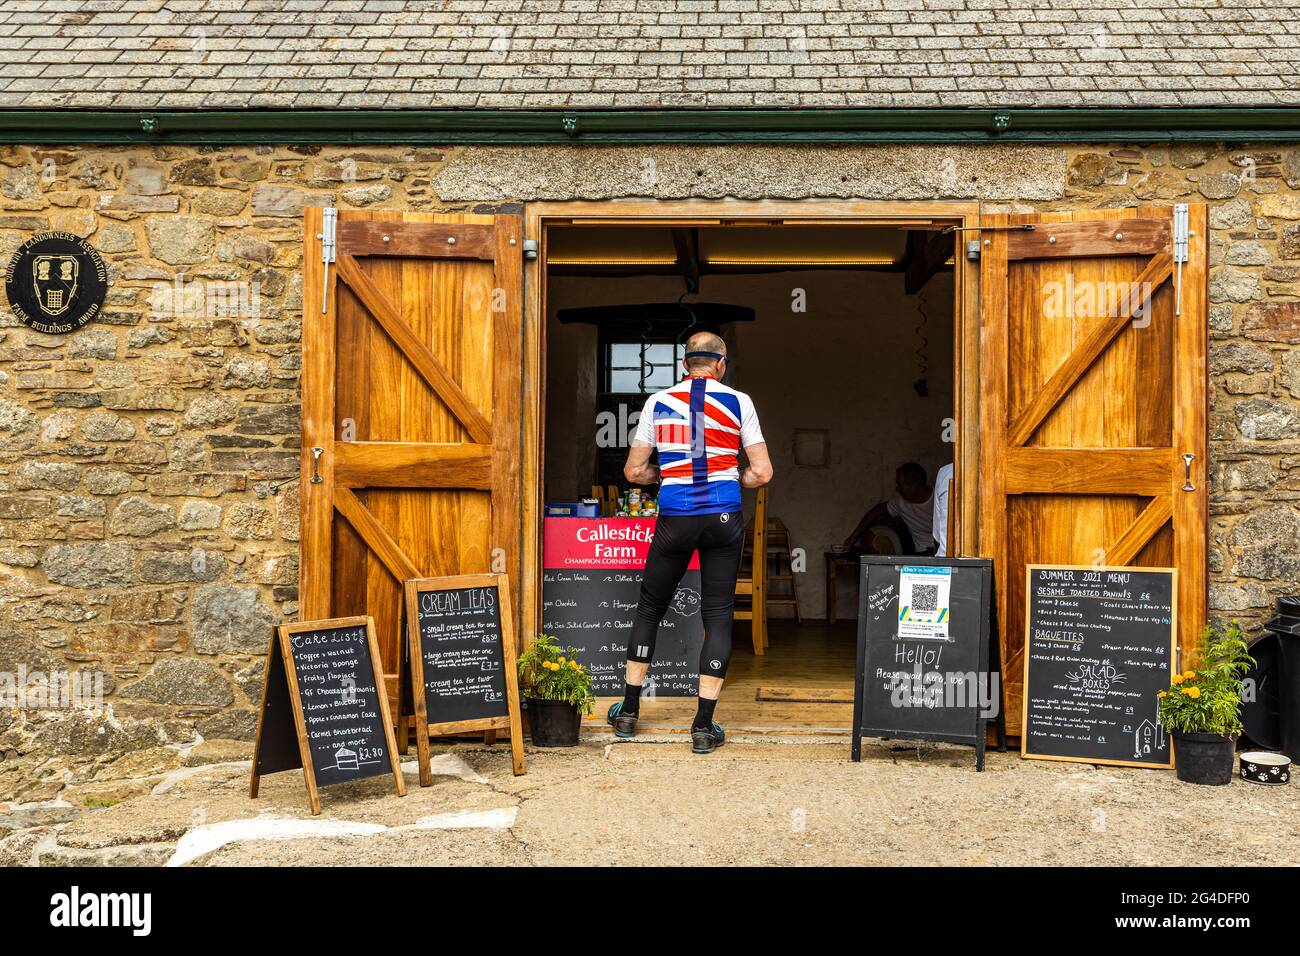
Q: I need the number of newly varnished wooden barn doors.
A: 2